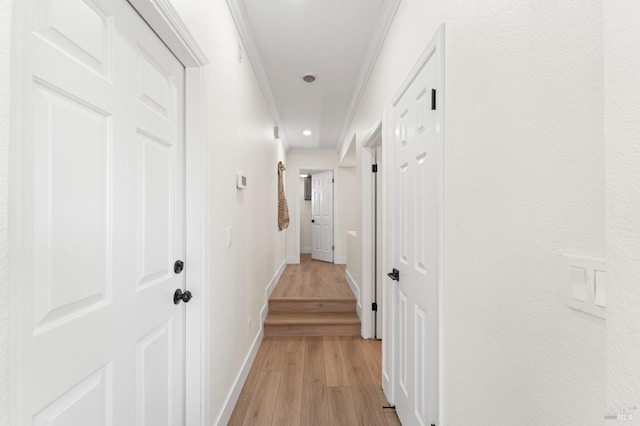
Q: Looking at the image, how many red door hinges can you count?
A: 0